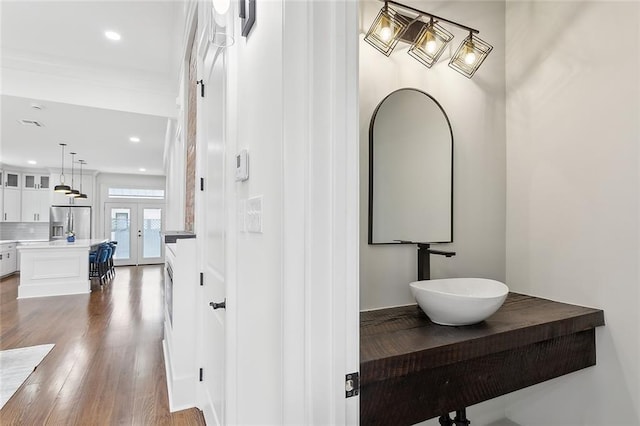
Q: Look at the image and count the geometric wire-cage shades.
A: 3